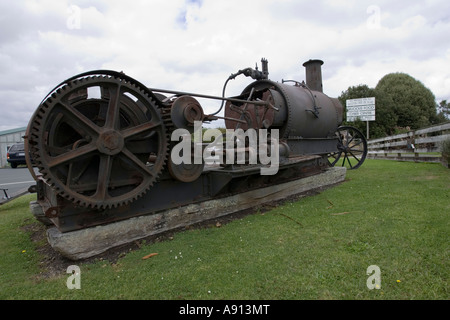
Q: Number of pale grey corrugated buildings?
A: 1